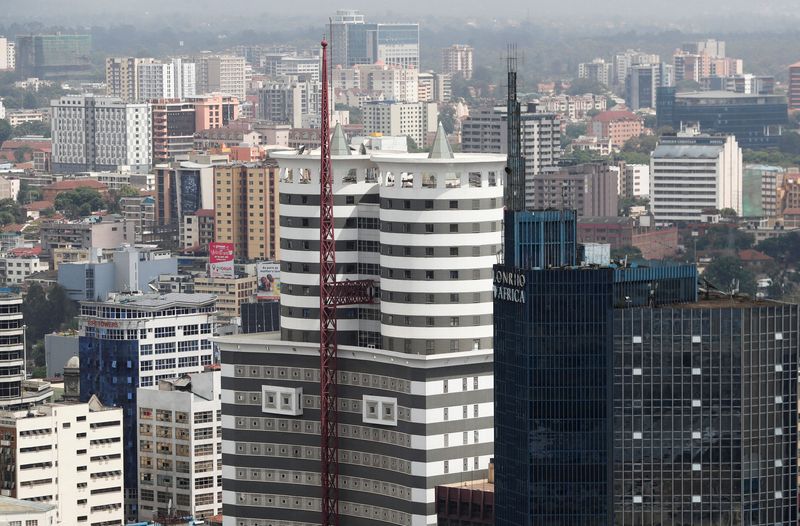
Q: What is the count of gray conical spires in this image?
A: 2